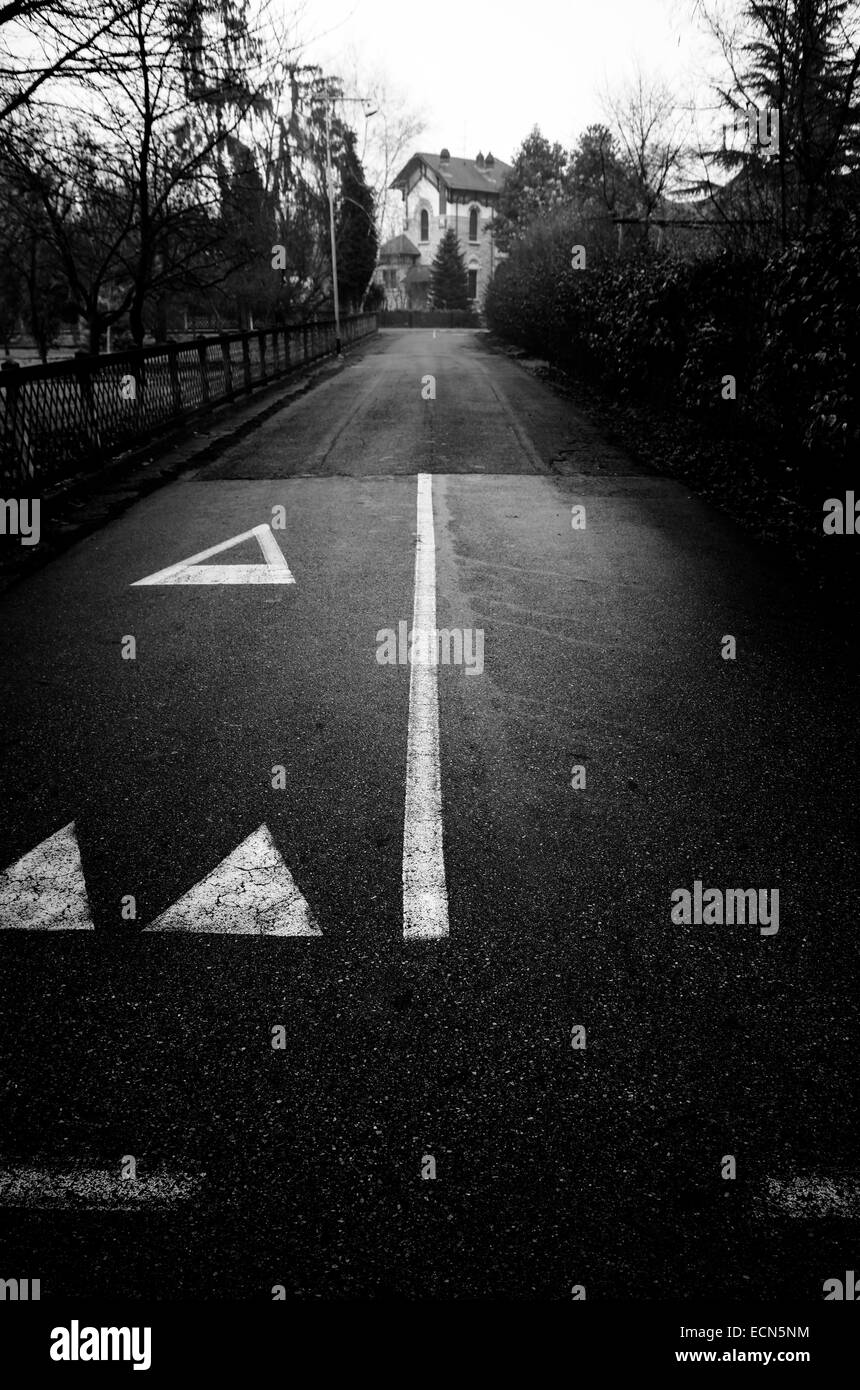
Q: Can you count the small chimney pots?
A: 3